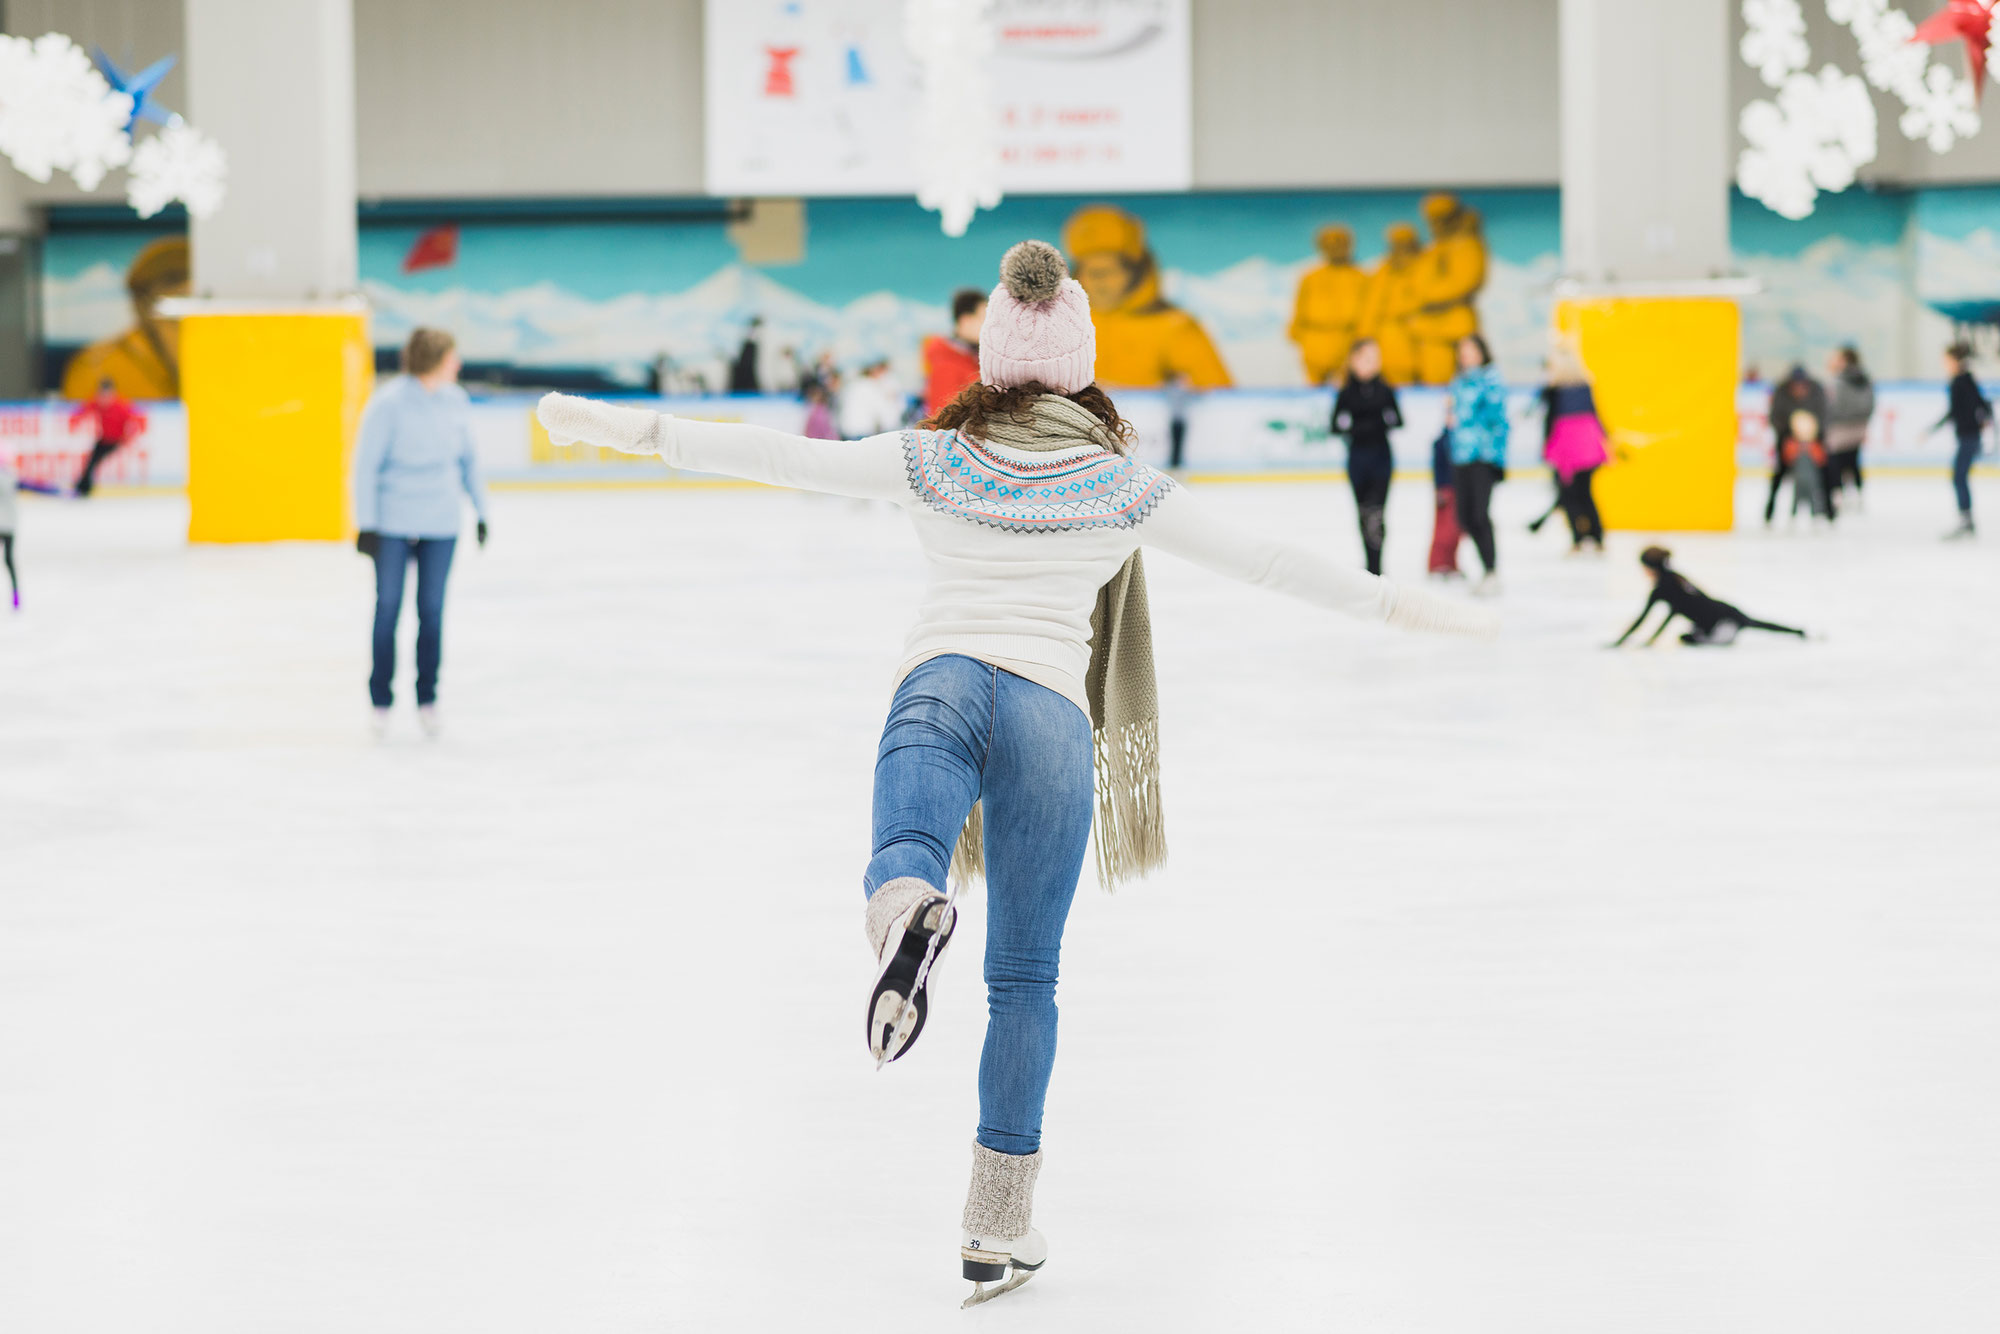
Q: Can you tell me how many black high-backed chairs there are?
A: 0